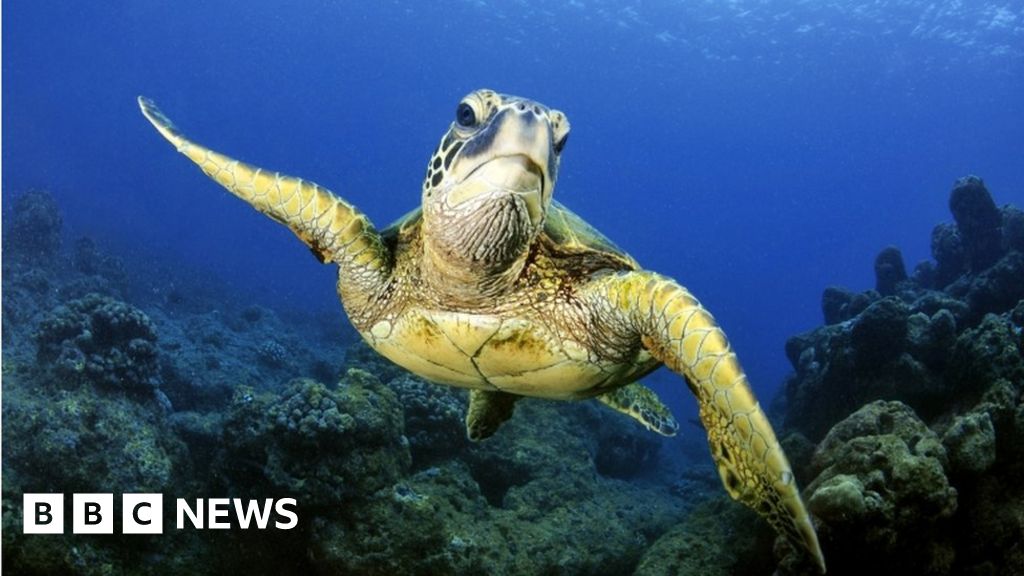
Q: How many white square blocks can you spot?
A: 3